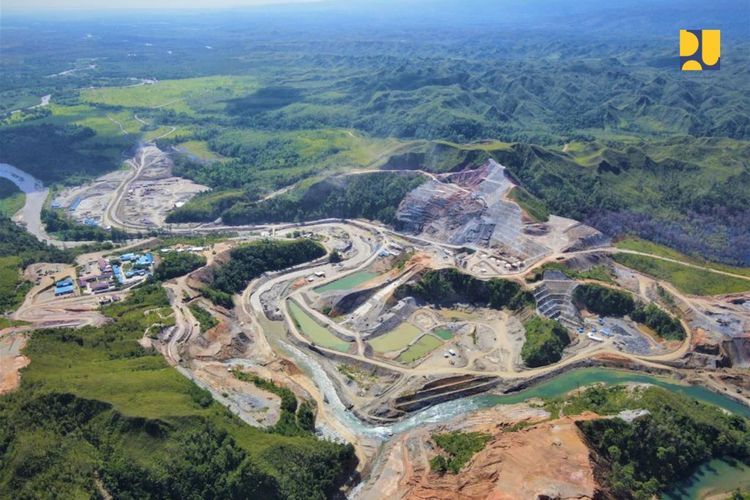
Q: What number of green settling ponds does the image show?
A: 5